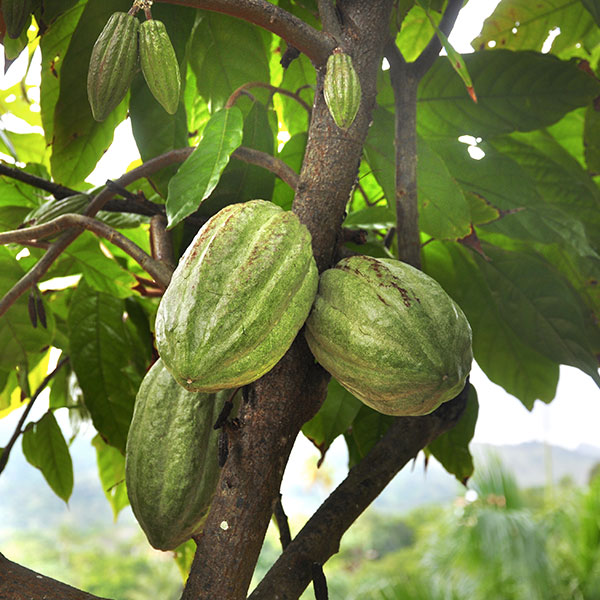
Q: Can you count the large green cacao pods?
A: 3